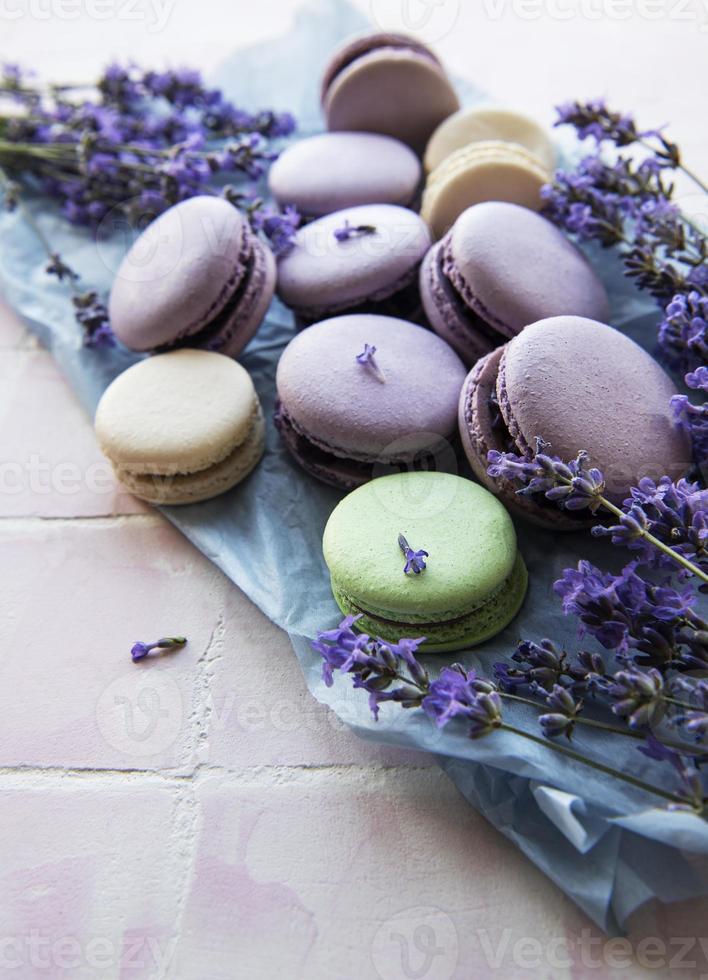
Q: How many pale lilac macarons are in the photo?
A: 7